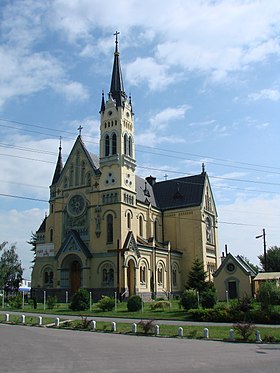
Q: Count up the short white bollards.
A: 12